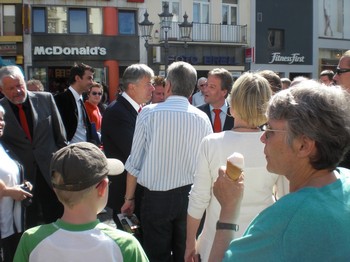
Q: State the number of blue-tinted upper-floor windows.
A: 3